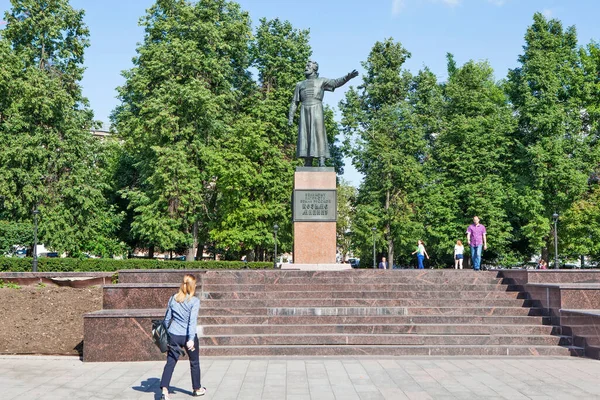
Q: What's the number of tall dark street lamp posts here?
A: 4